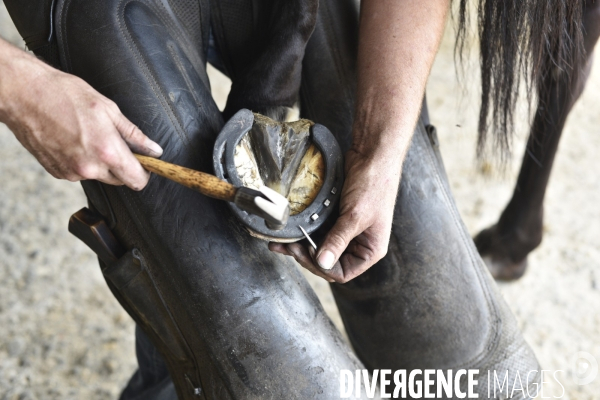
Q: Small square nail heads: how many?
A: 3